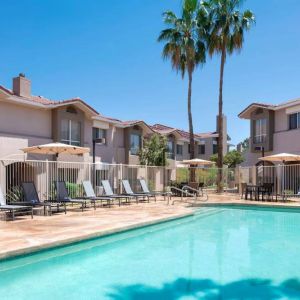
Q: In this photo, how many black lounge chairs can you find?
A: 2